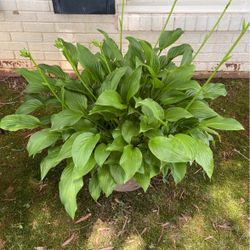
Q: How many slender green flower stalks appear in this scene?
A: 7